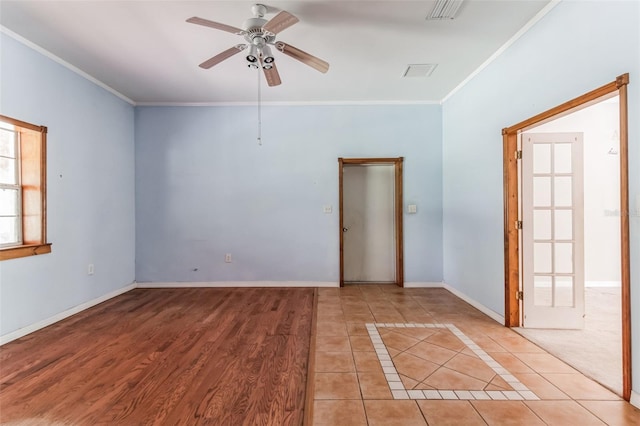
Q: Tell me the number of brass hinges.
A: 3